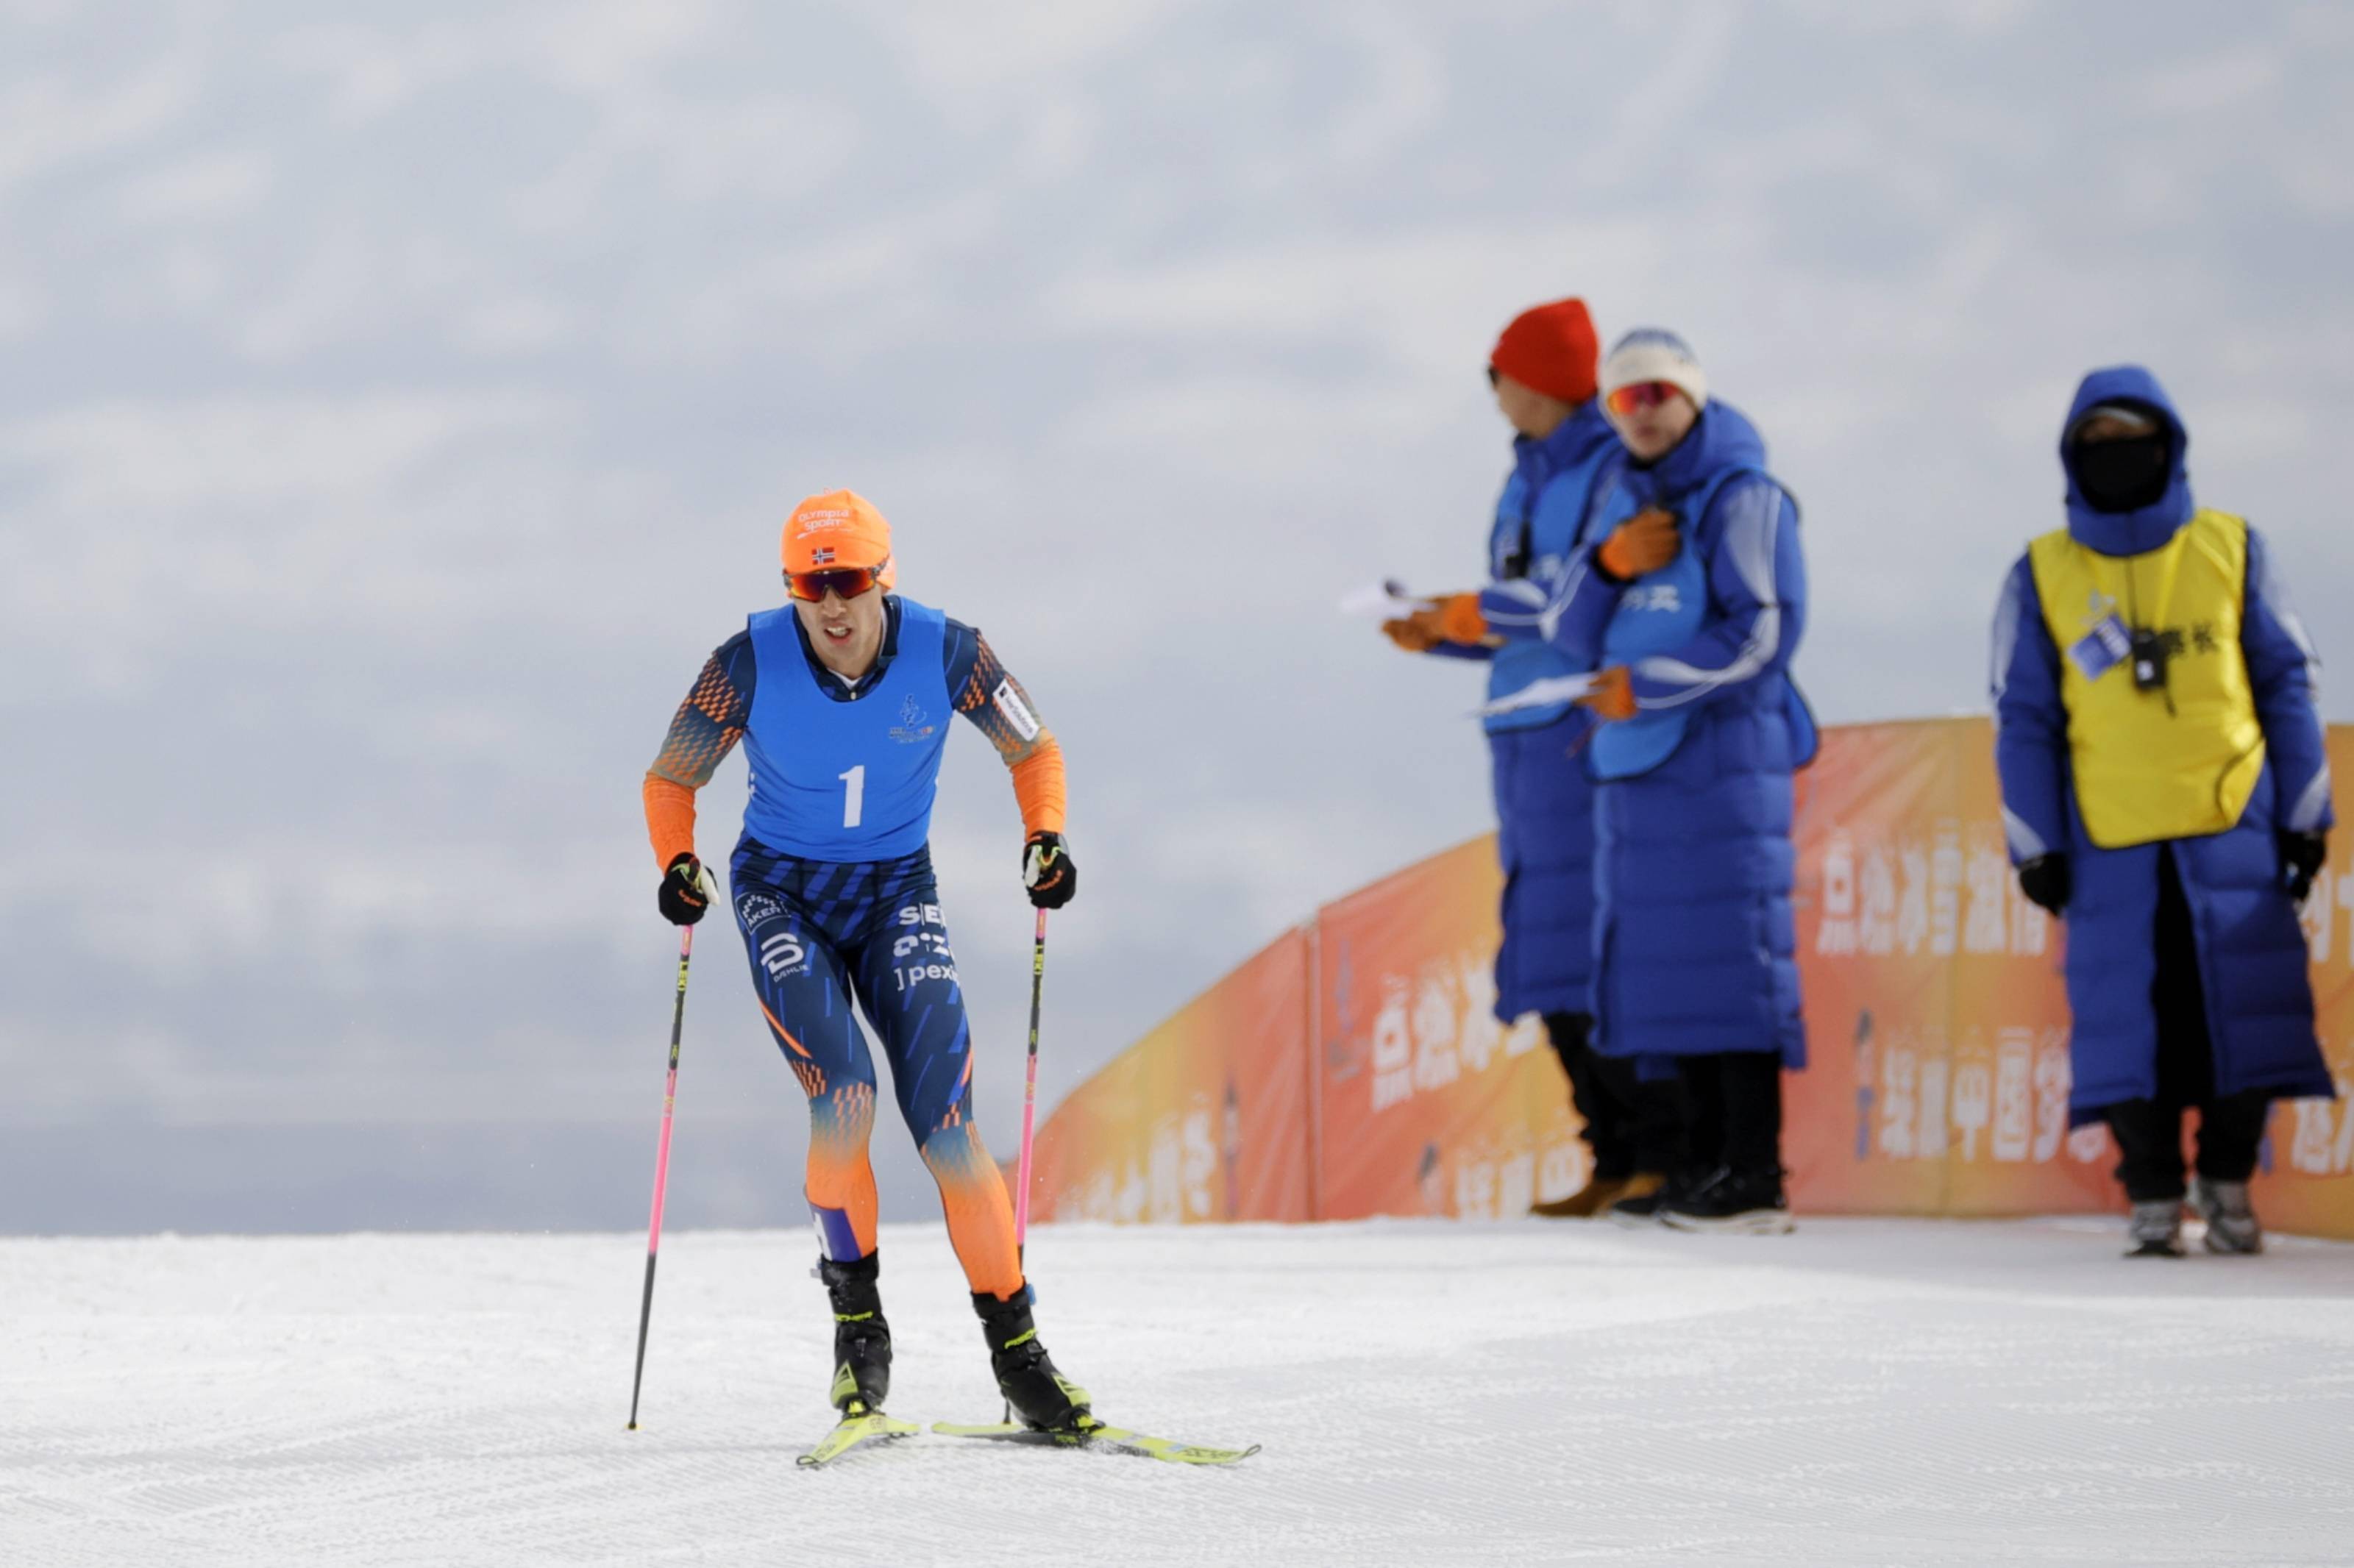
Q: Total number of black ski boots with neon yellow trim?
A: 2